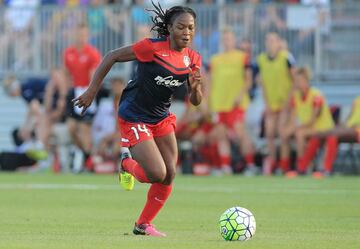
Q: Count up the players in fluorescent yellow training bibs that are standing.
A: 2